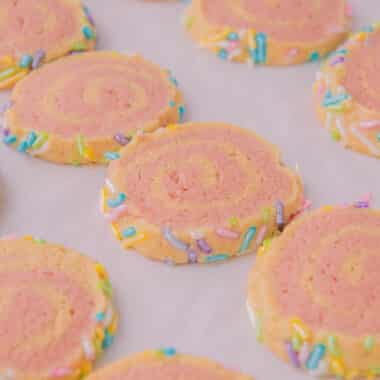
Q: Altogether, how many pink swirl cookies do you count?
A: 8